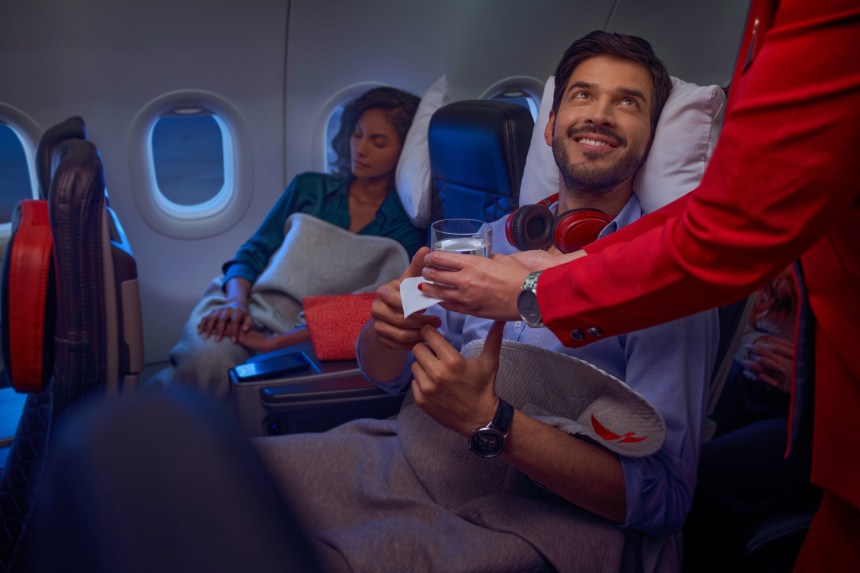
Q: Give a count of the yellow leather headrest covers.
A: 0